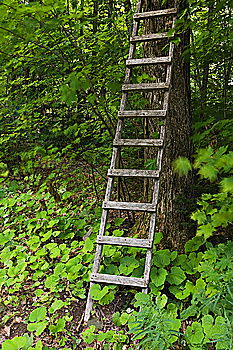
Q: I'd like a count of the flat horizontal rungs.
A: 10